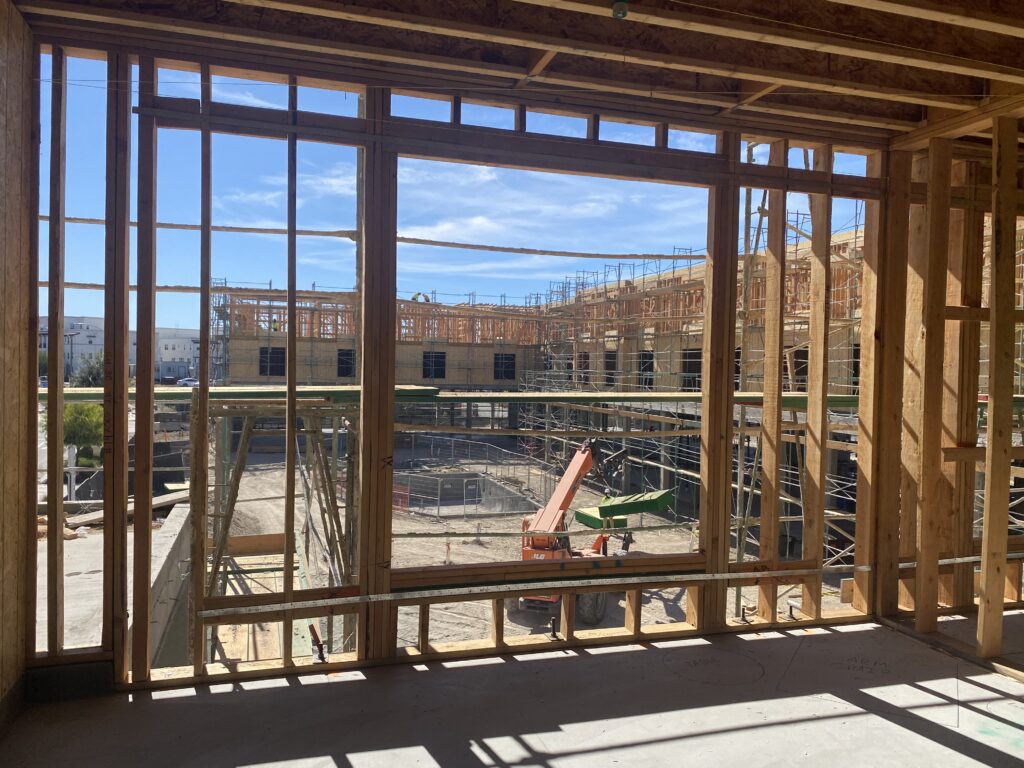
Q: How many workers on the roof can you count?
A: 2